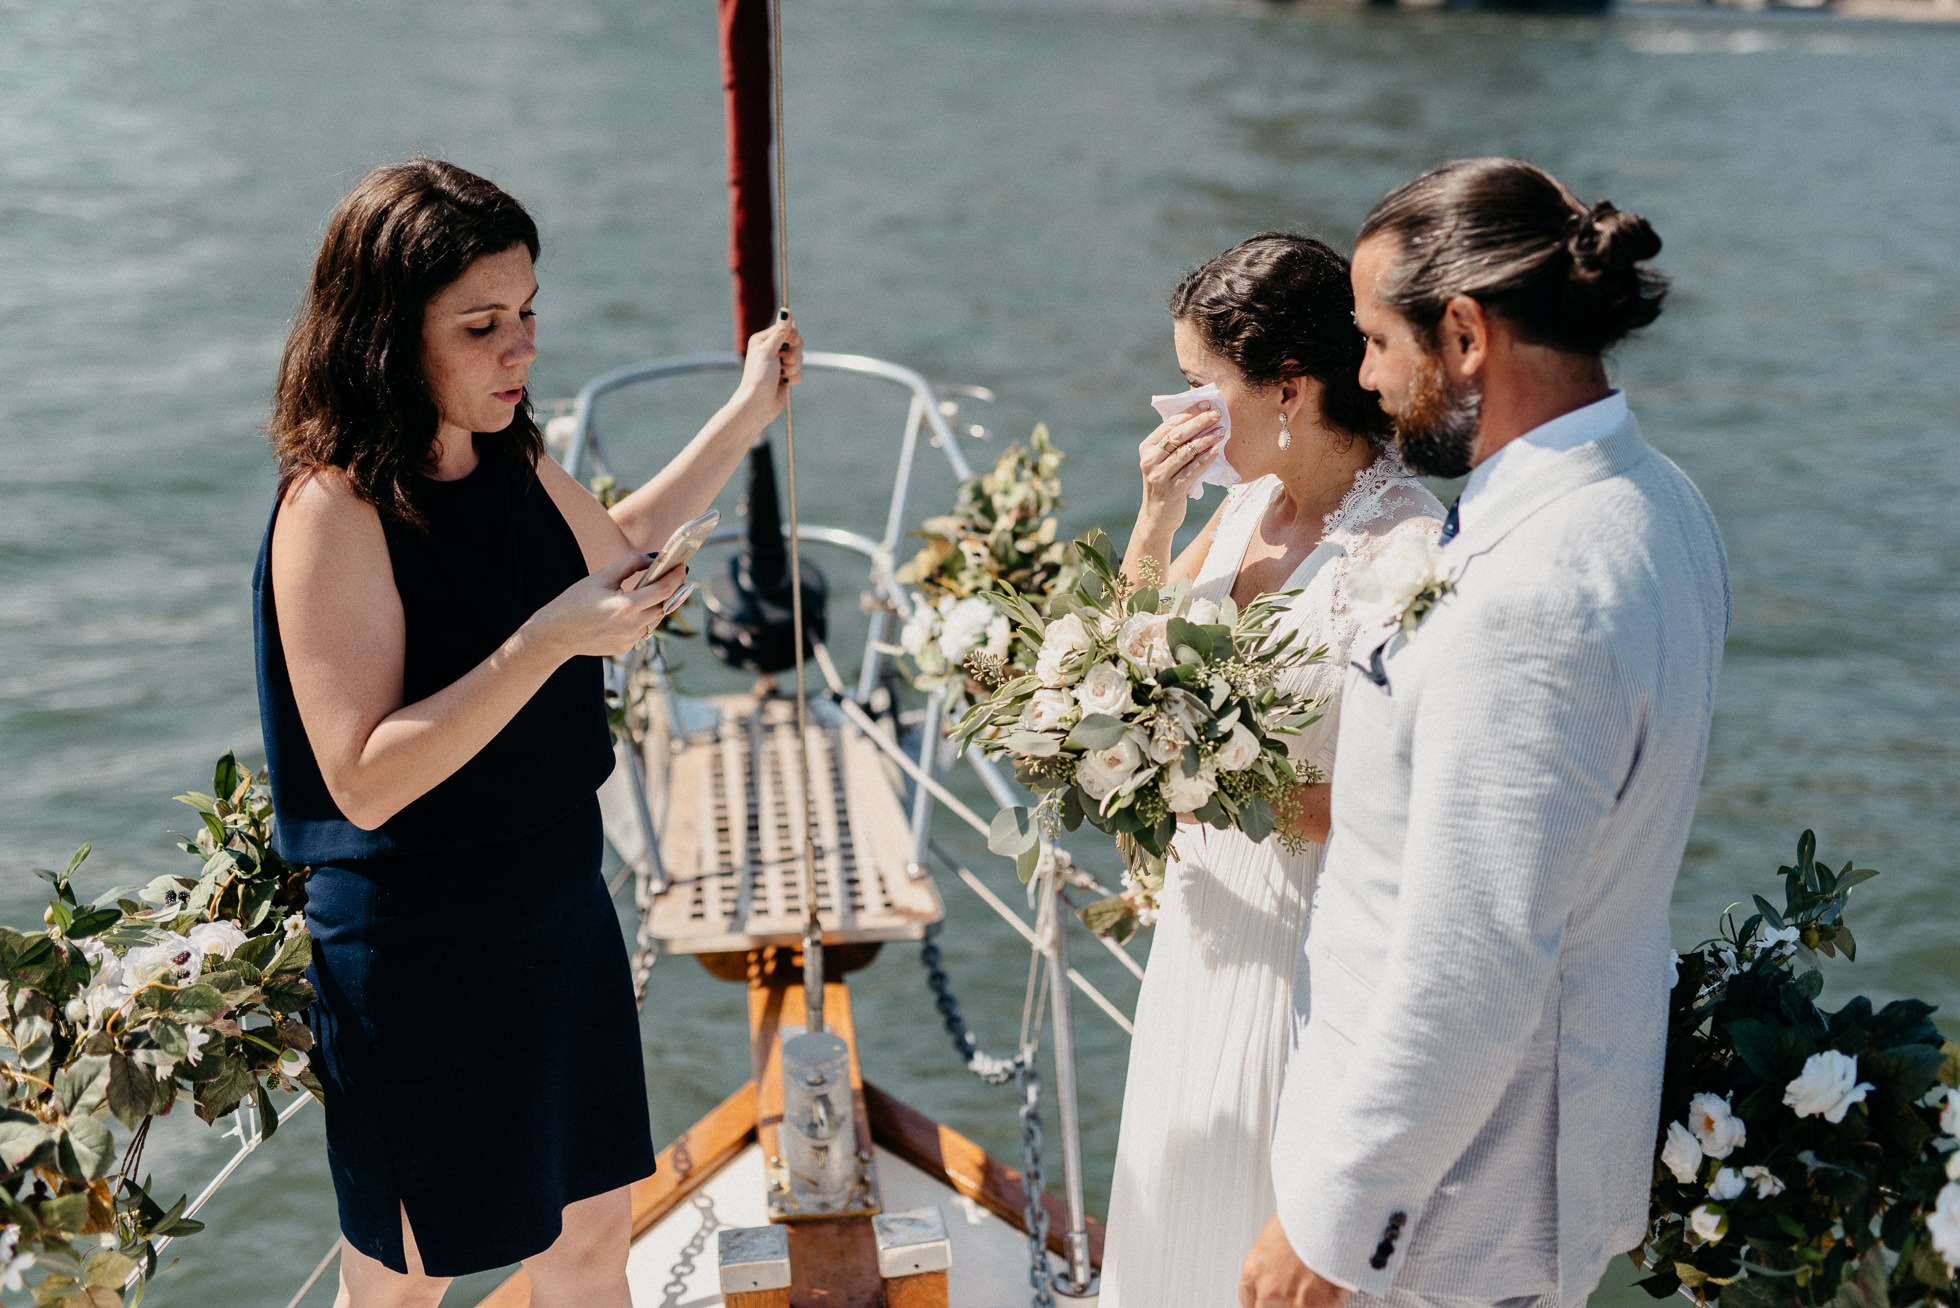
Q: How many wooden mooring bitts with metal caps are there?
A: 2